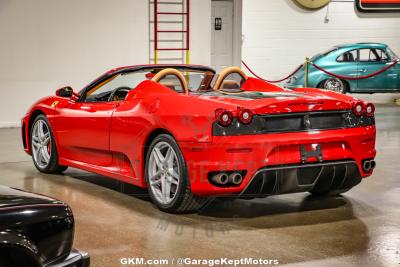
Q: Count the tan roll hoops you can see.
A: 2